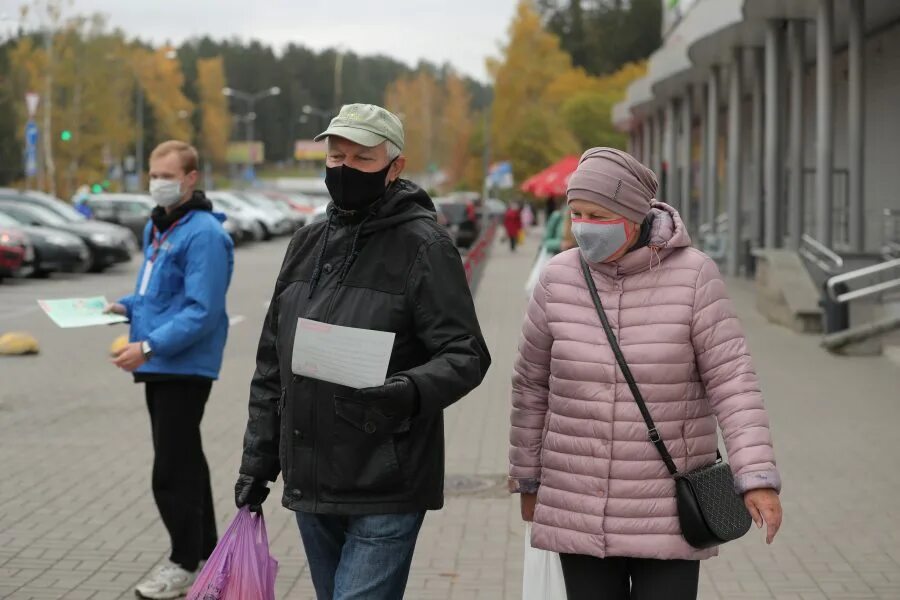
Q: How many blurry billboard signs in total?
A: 2